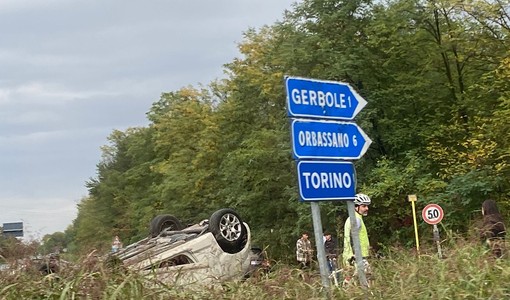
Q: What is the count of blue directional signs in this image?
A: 3